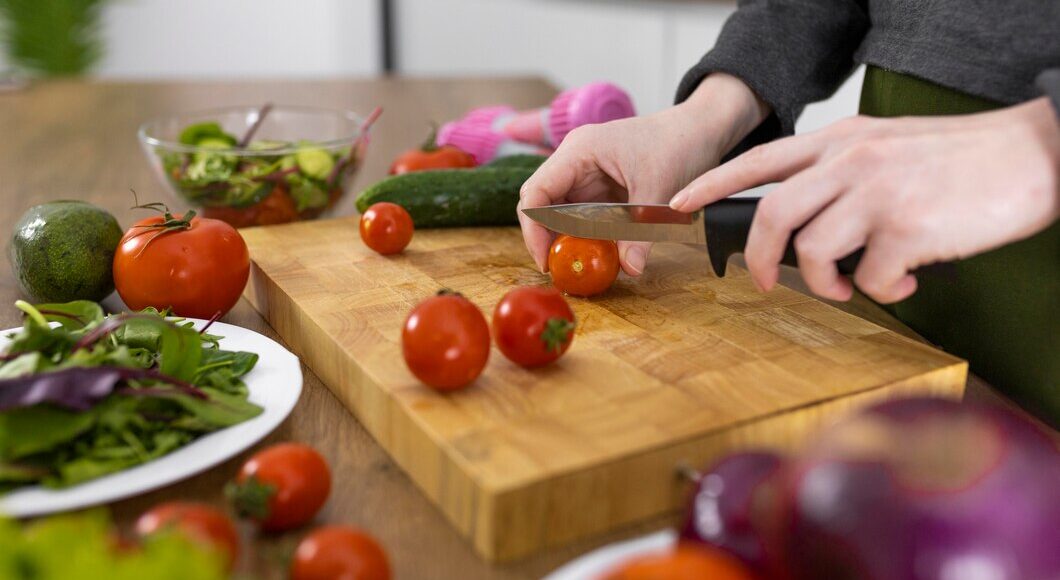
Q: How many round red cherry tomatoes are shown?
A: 7